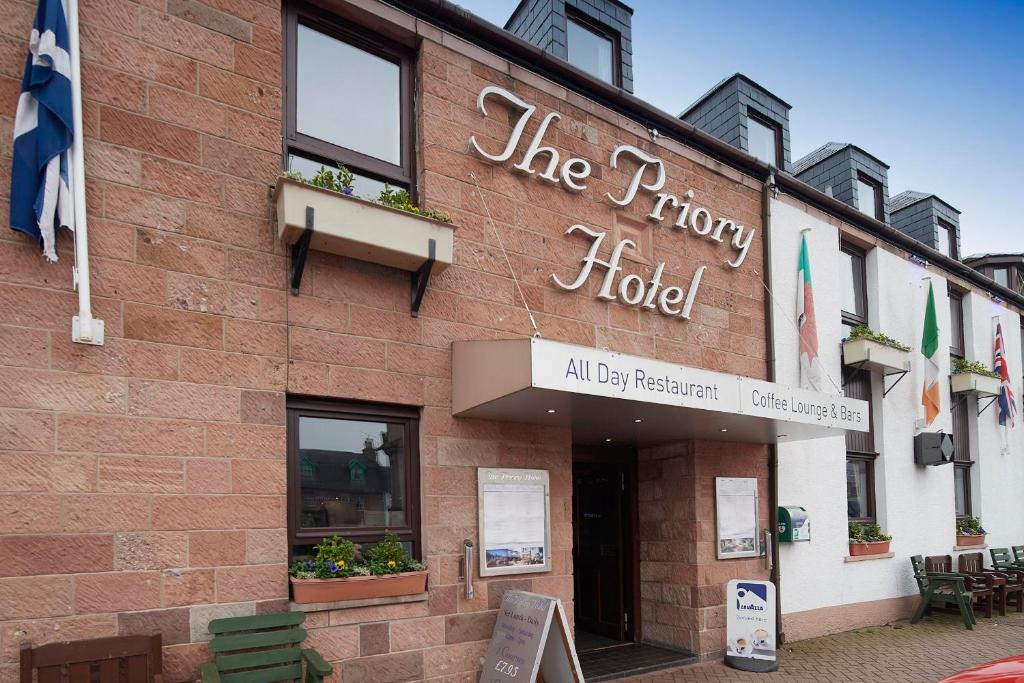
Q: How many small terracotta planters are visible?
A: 3